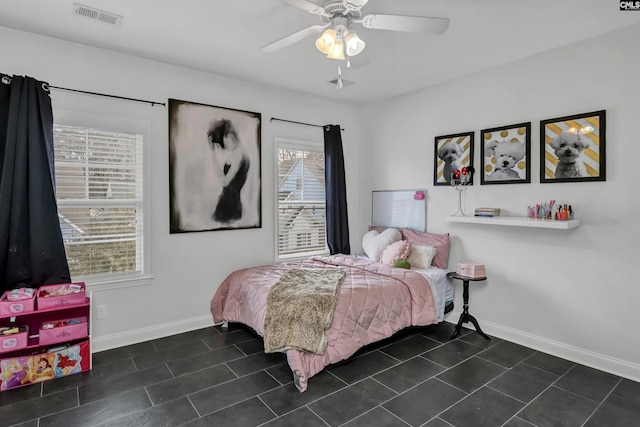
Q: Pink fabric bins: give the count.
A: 4